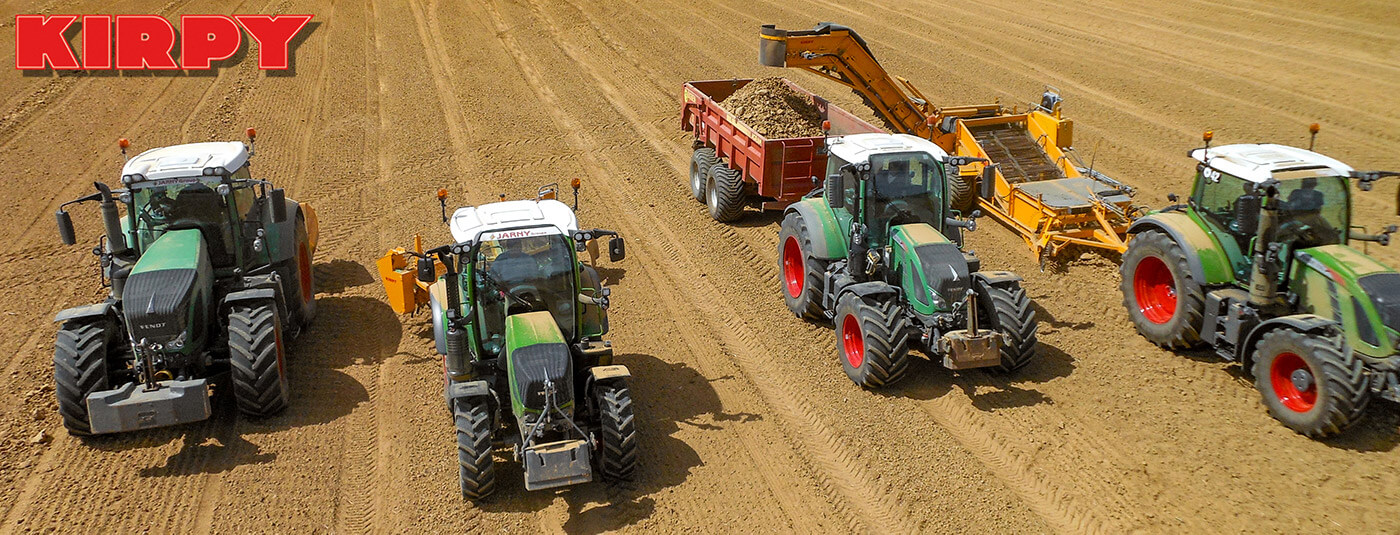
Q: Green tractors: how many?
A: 4